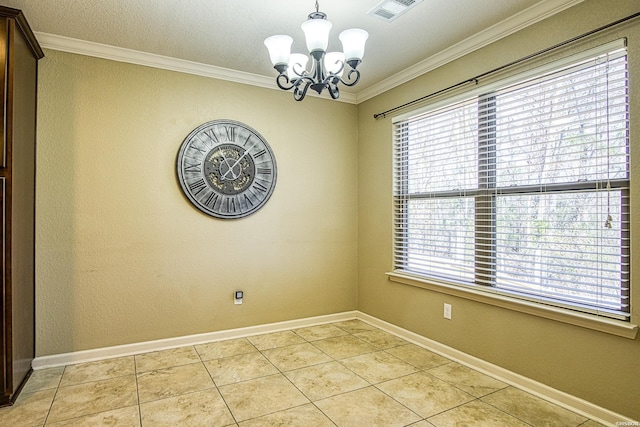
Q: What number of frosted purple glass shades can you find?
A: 0